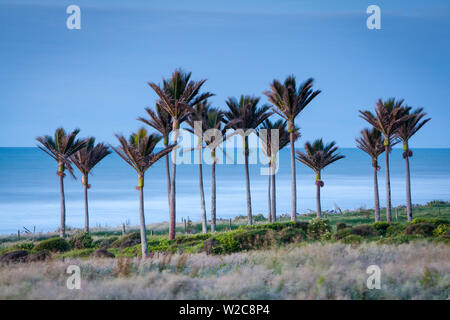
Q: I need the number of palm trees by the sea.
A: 15